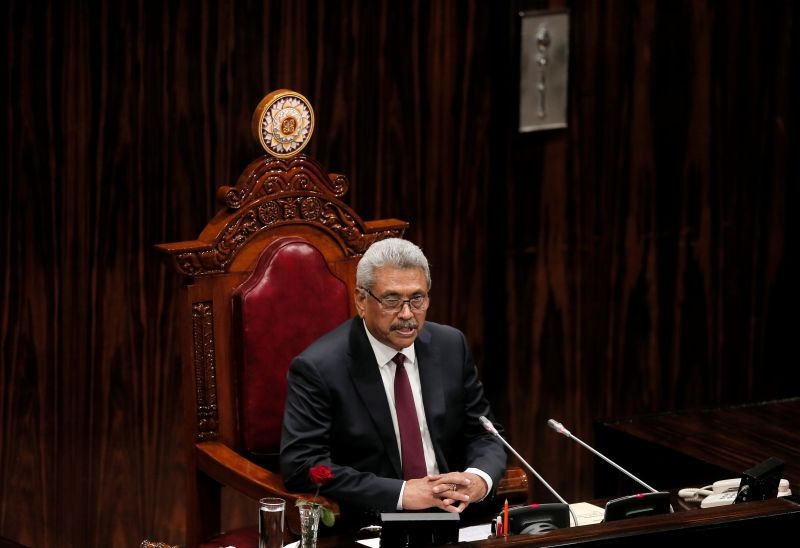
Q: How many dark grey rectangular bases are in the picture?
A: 2